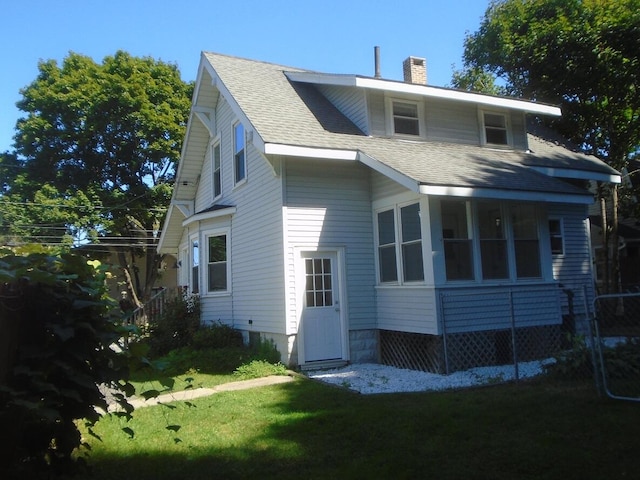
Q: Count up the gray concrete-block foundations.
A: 1